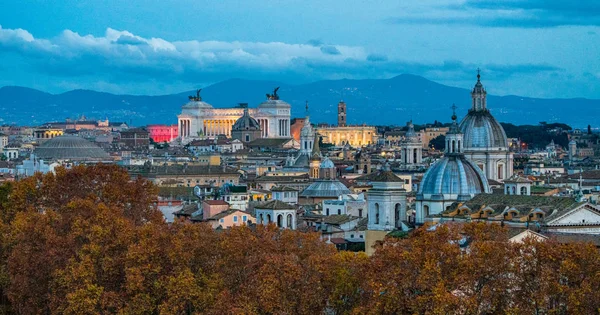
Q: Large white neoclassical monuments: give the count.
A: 1